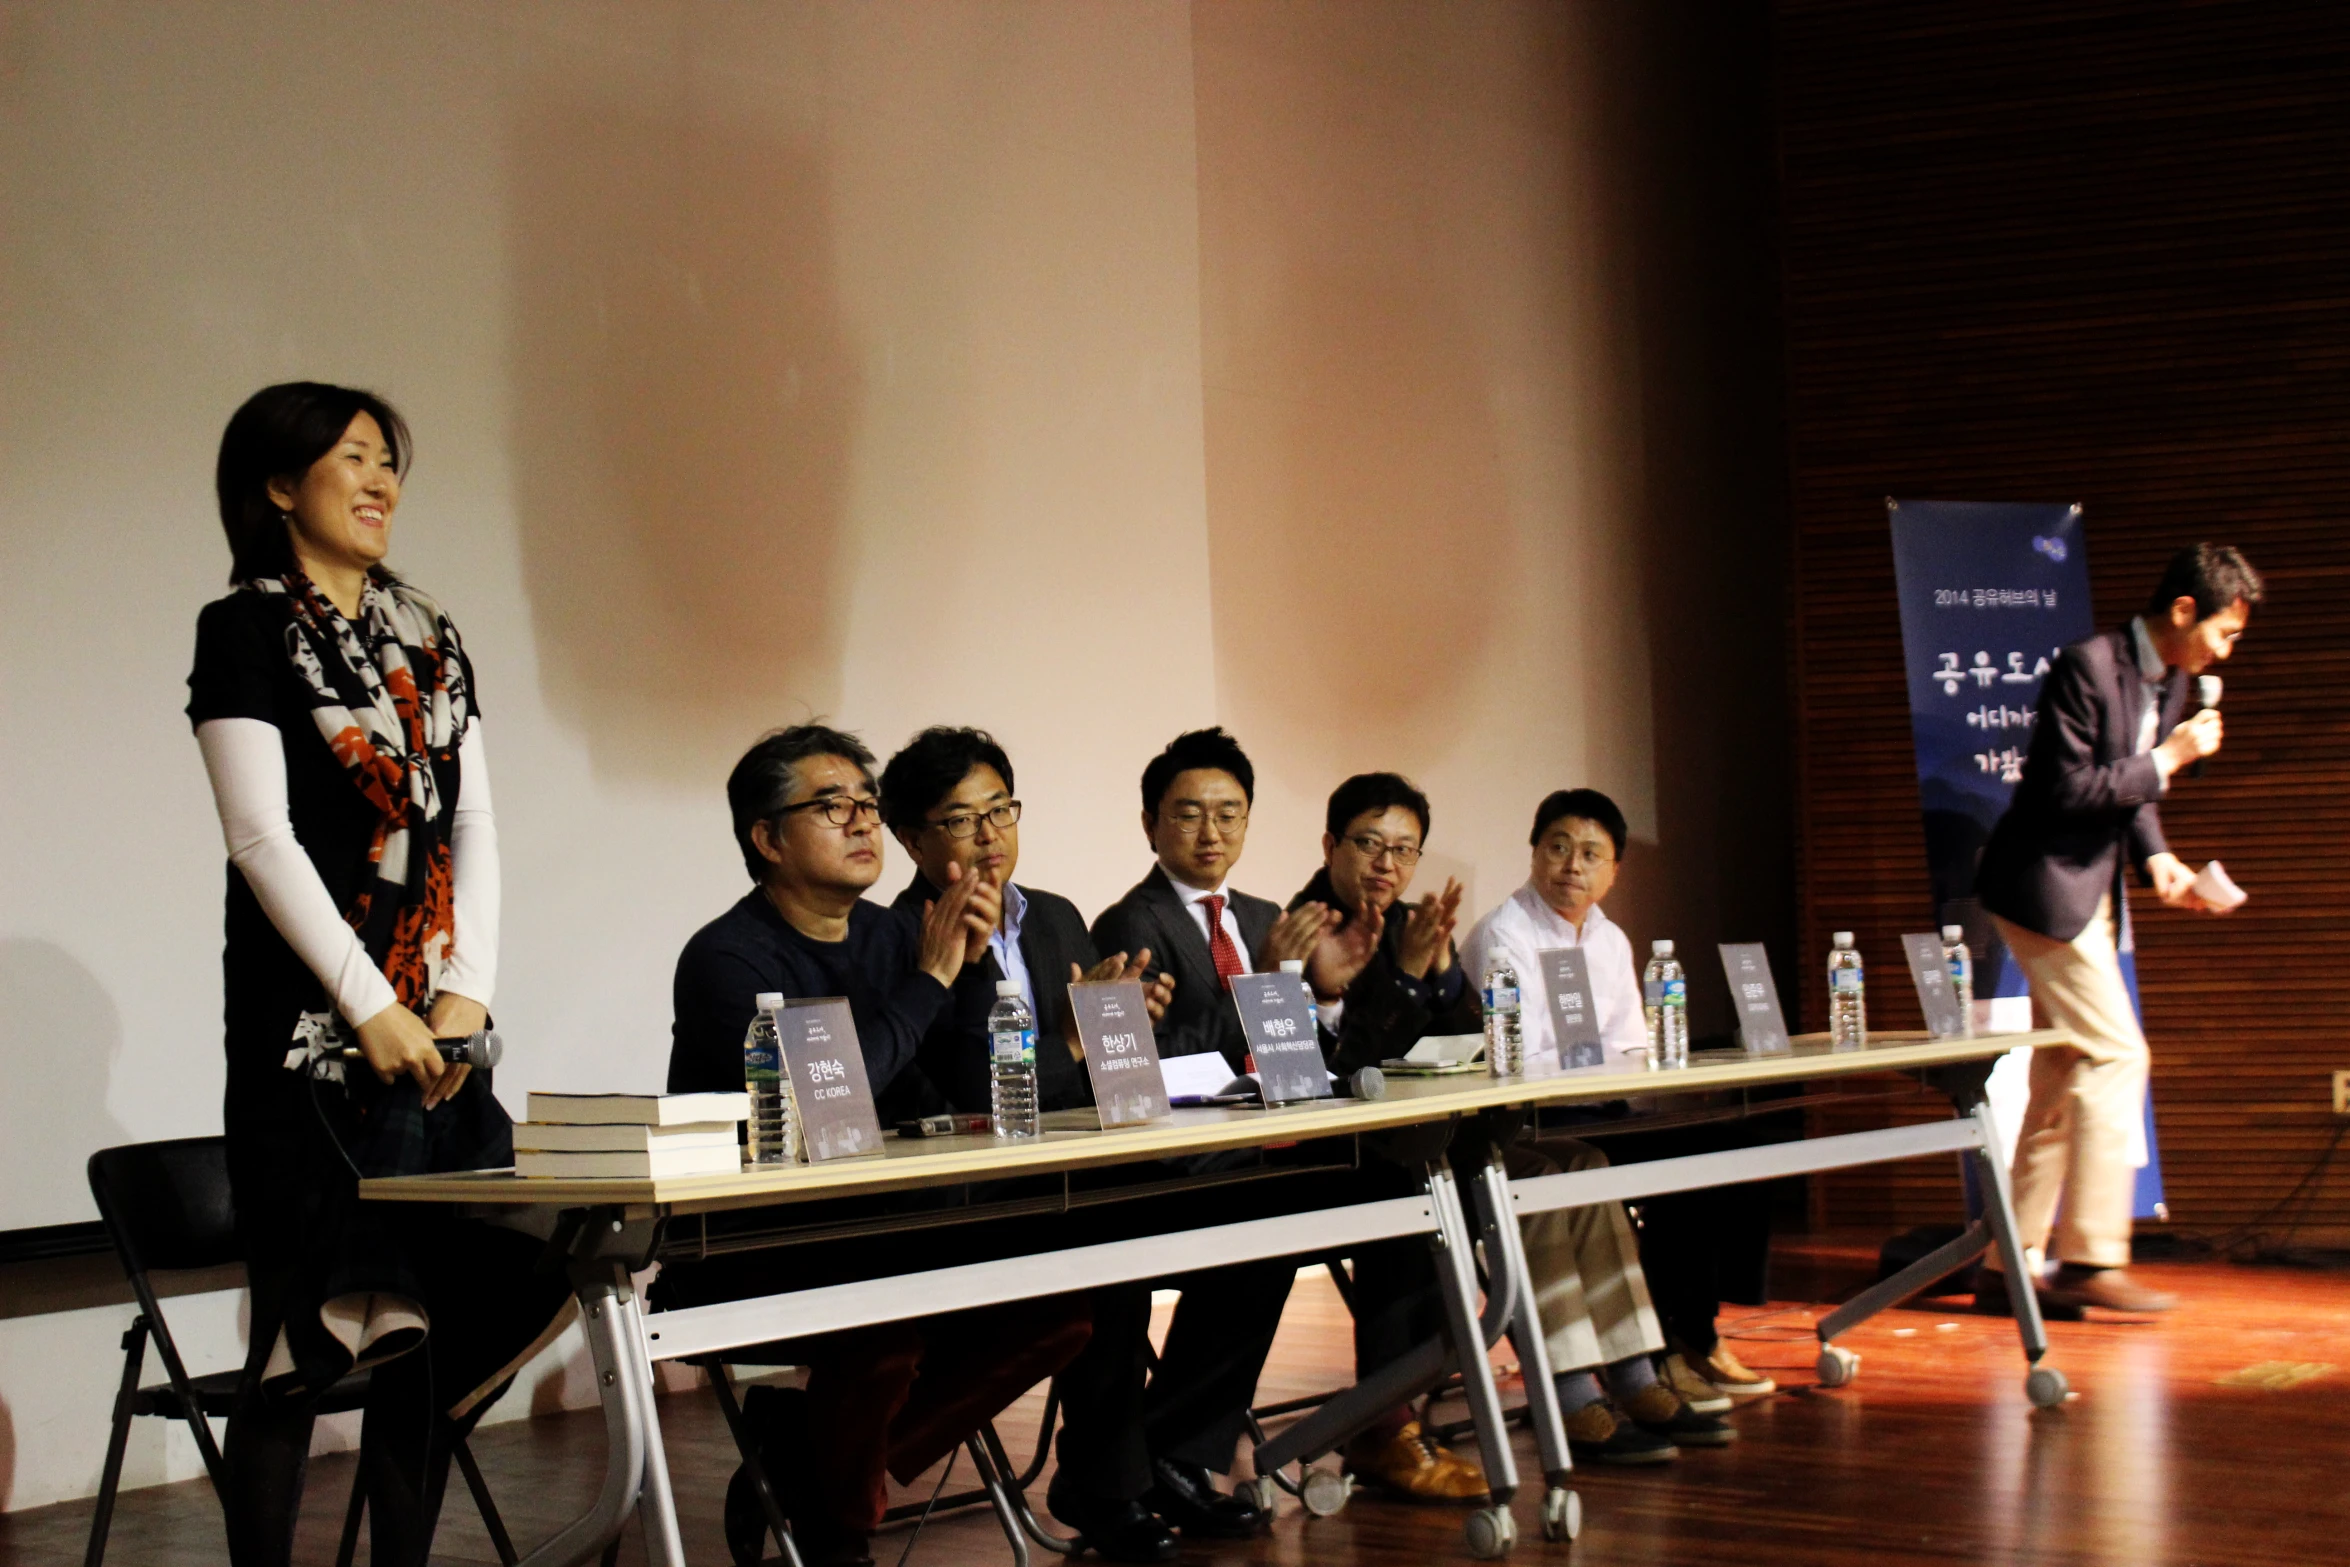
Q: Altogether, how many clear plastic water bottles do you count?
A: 7